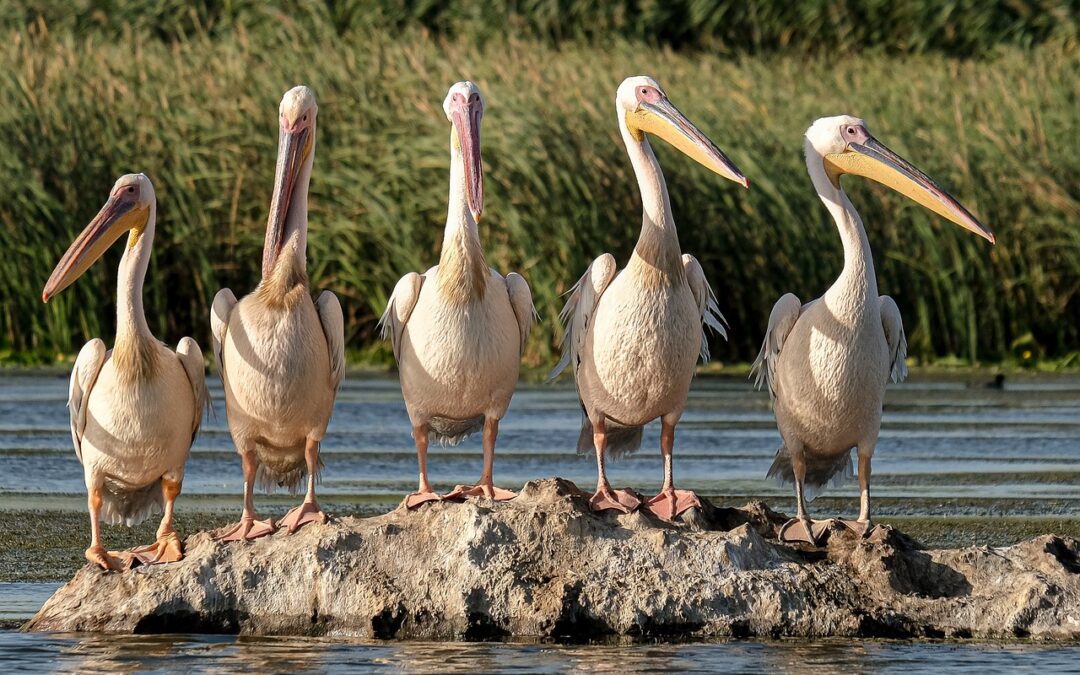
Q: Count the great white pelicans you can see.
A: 5